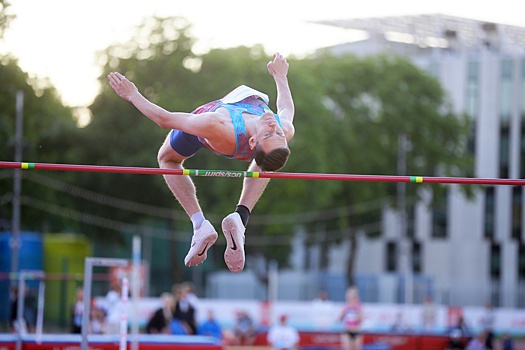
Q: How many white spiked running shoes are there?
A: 2